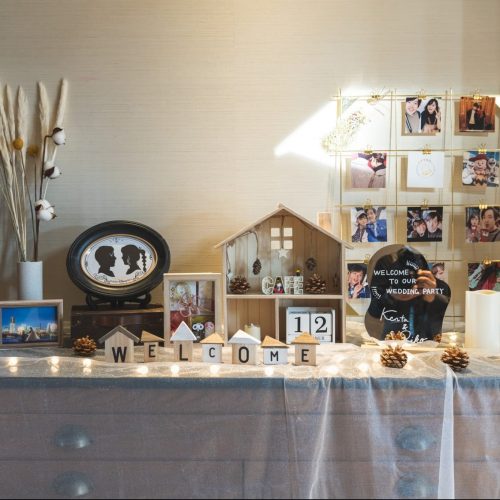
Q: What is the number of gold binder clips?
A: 11